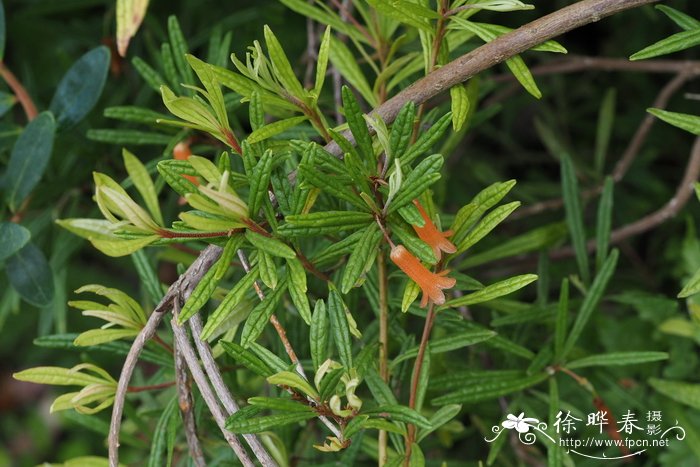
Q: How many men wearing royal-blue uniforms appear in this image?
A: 0